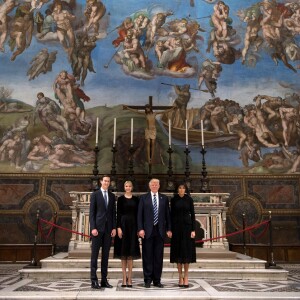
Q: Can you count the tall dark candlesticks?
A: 6